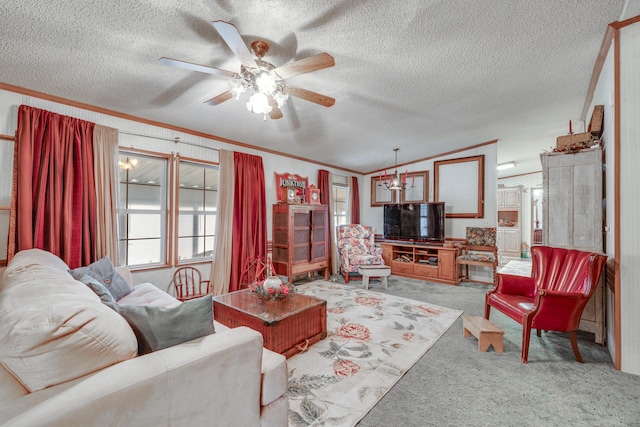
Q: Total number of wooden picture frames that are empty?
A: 3